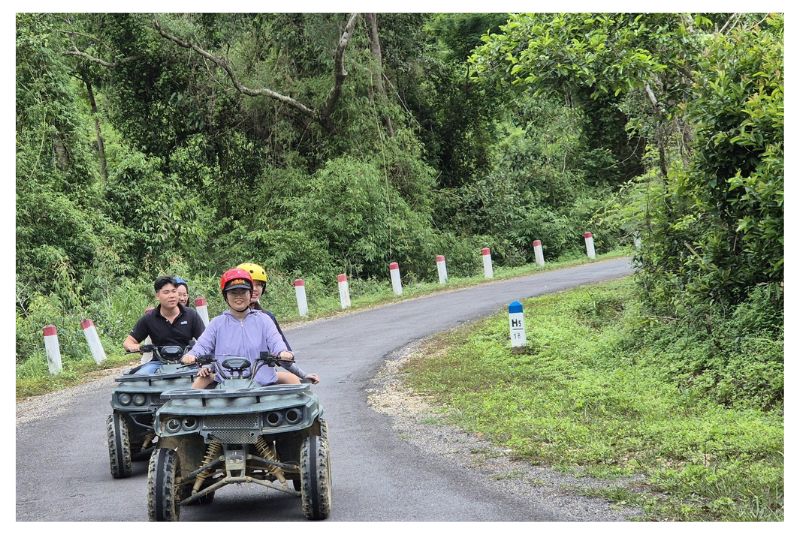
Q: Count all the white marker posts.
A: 11